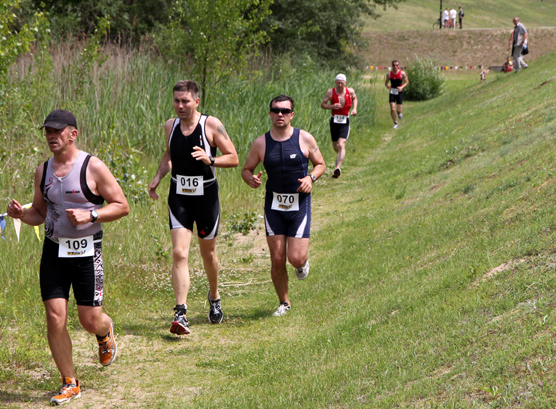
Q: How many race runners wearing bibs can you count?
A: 5